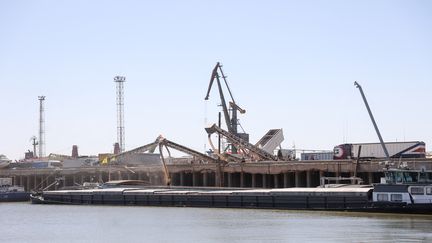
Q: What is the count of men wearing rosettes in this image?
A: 0